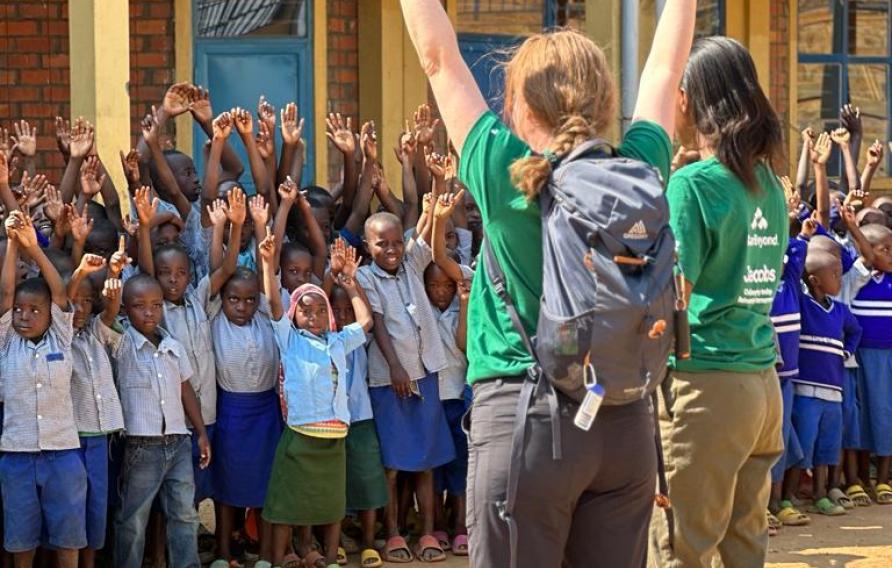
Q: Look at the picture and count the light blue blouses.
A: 2